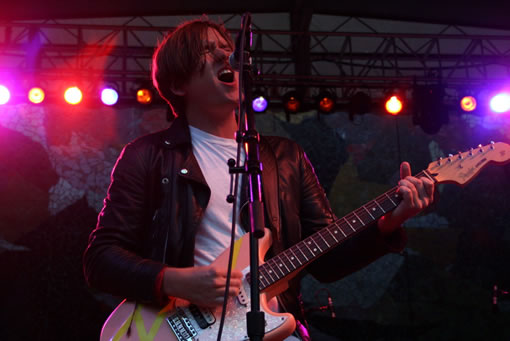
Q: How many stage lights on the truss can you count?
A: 11